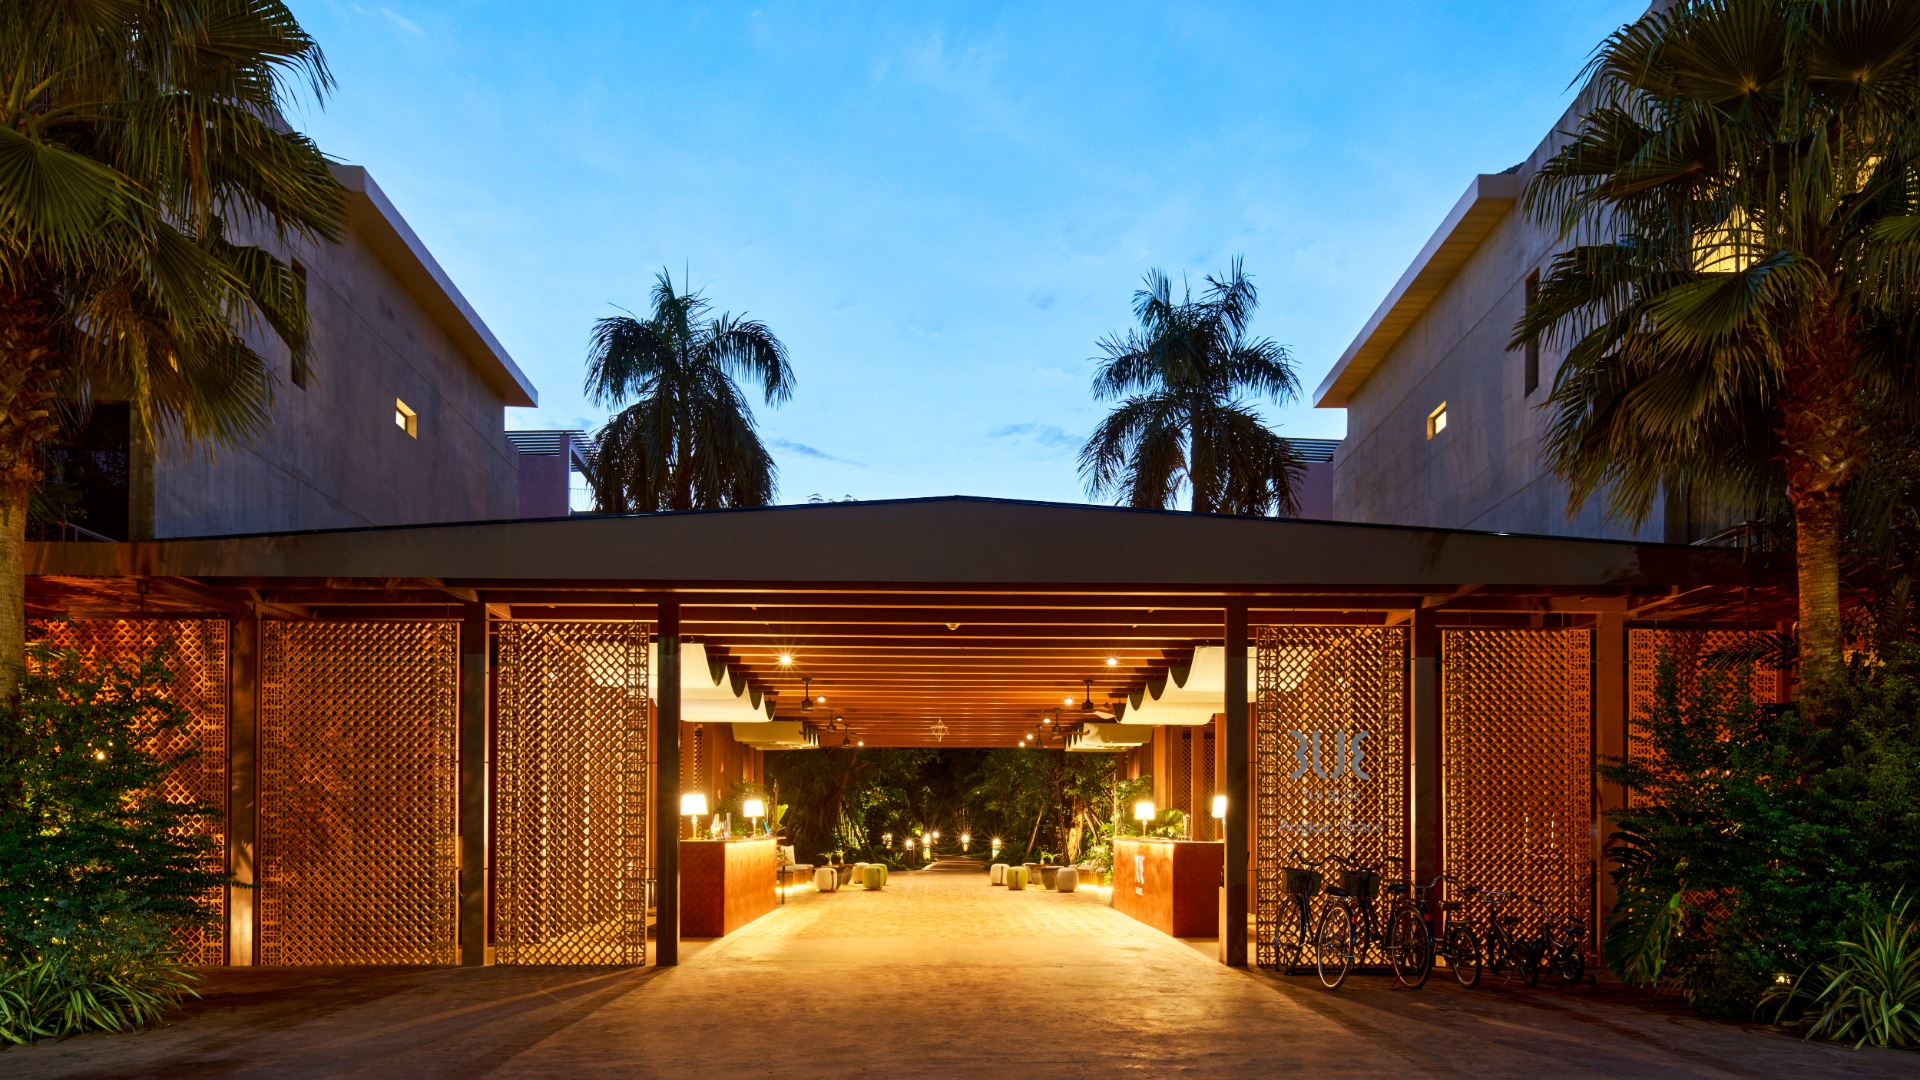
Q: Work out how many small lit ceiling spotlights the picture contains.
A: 9